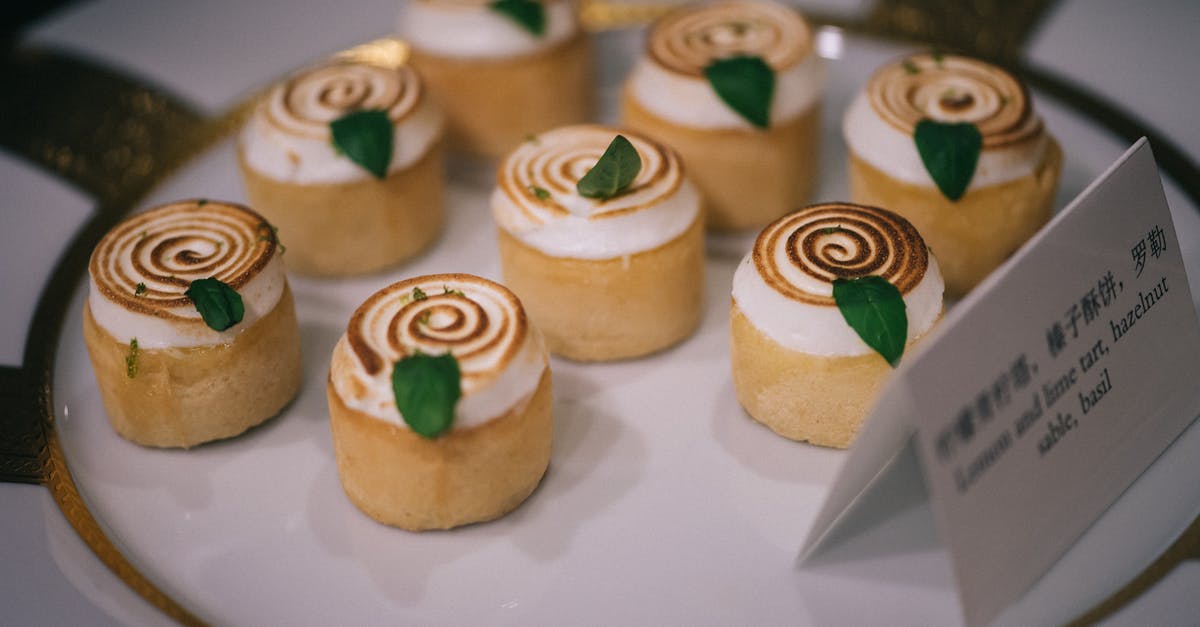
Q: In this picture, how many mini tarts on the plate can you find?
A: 8